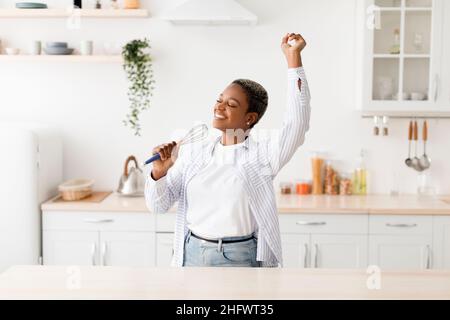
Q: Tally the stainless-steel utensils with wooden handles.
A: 3